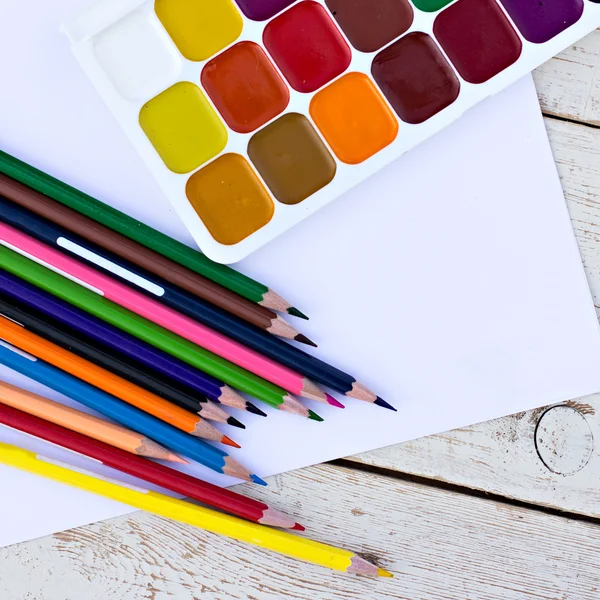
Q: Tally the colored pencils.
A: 12